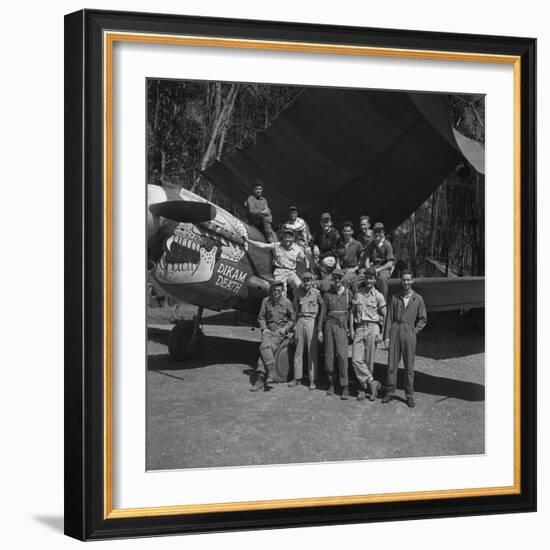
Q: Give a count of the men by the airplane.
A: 12